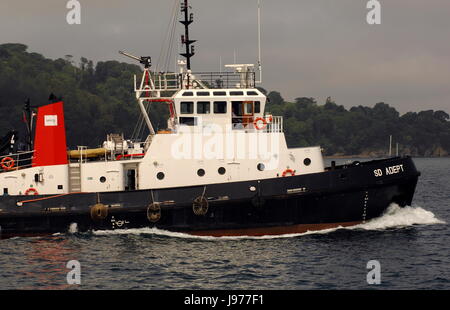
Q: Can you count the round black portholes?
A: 6